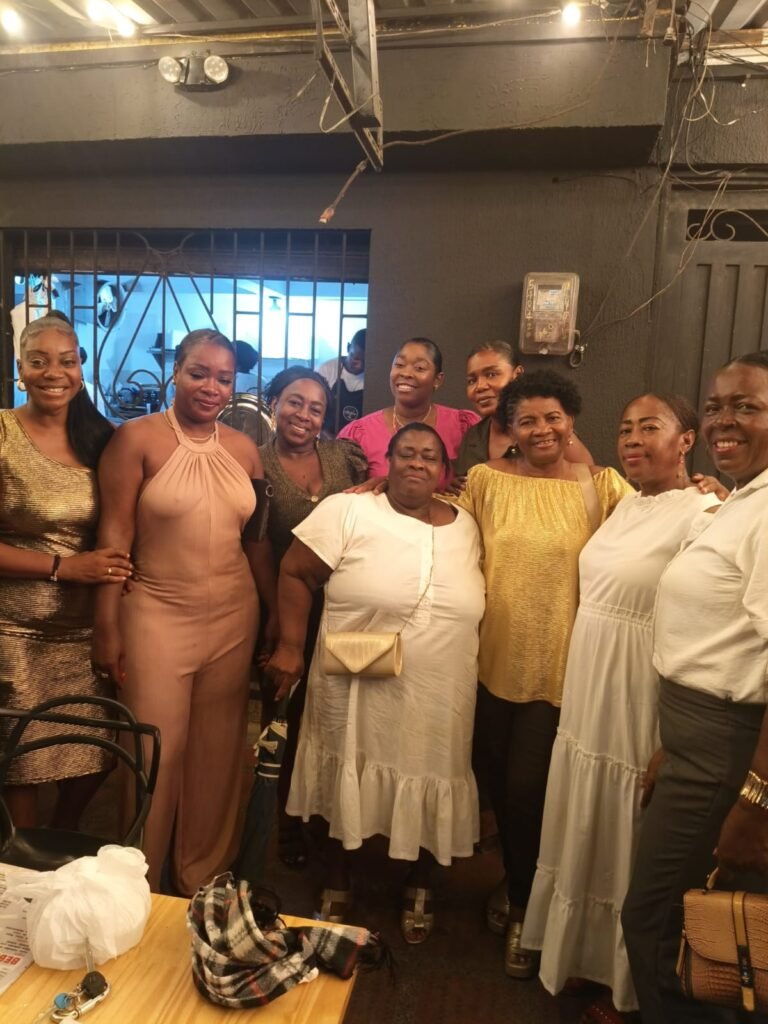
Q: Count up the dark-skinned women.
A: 9